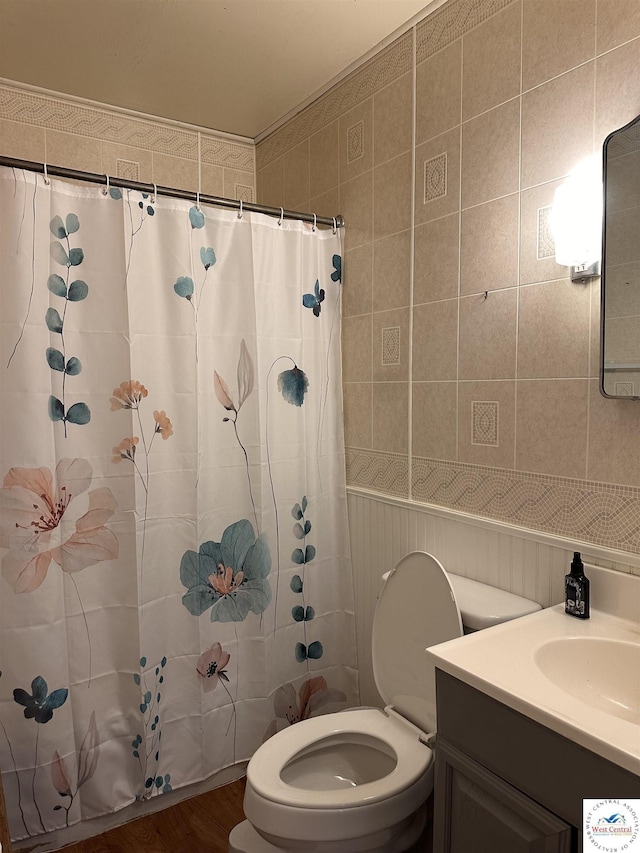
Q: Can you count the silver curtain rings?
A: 8